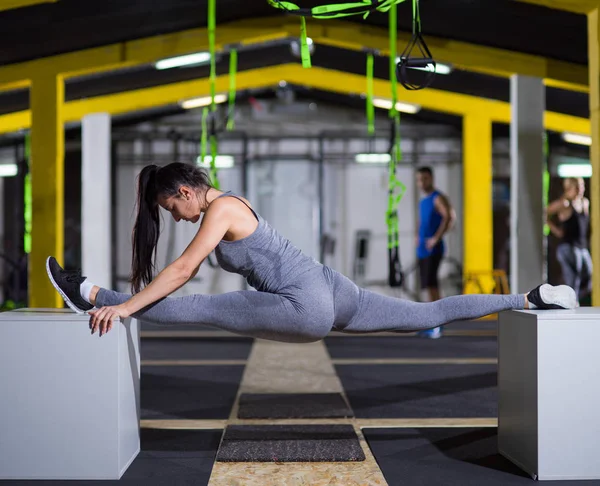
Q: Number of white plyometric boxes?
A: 2